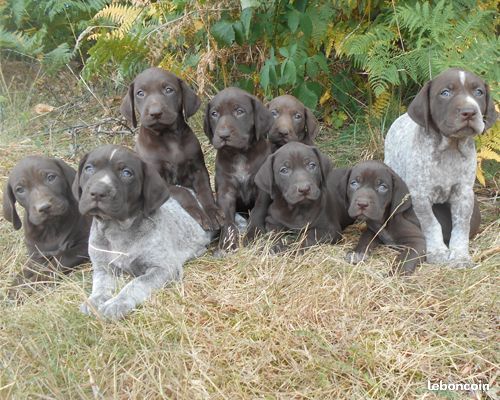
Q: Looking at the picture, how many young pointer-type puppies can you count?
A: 8